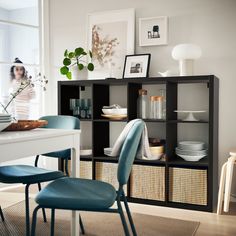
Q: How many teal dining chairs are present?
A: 2